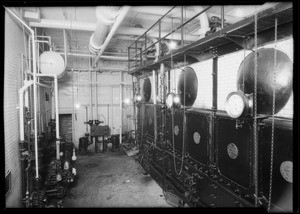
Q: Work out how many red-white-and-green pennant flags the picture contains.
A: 0